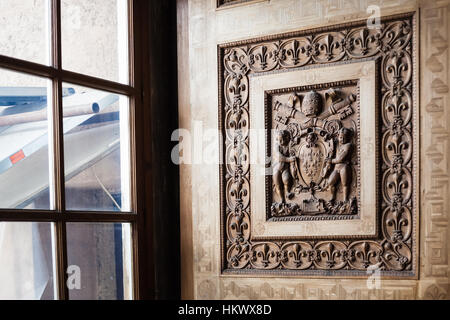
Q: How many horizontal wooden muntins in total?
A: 2